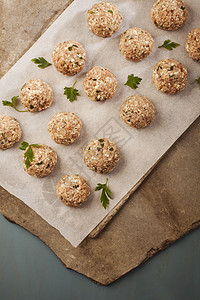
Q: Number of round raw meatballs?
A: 14